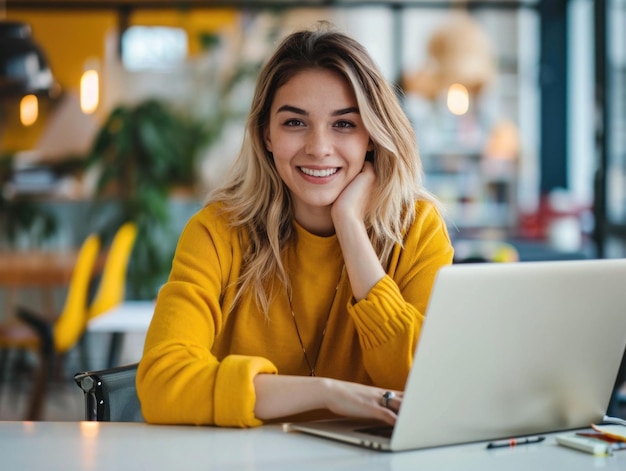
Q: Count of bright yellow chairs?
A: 2